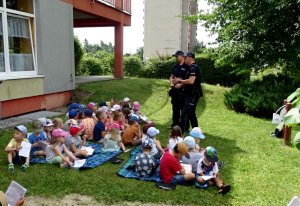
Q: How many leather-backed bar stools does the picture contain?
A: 0